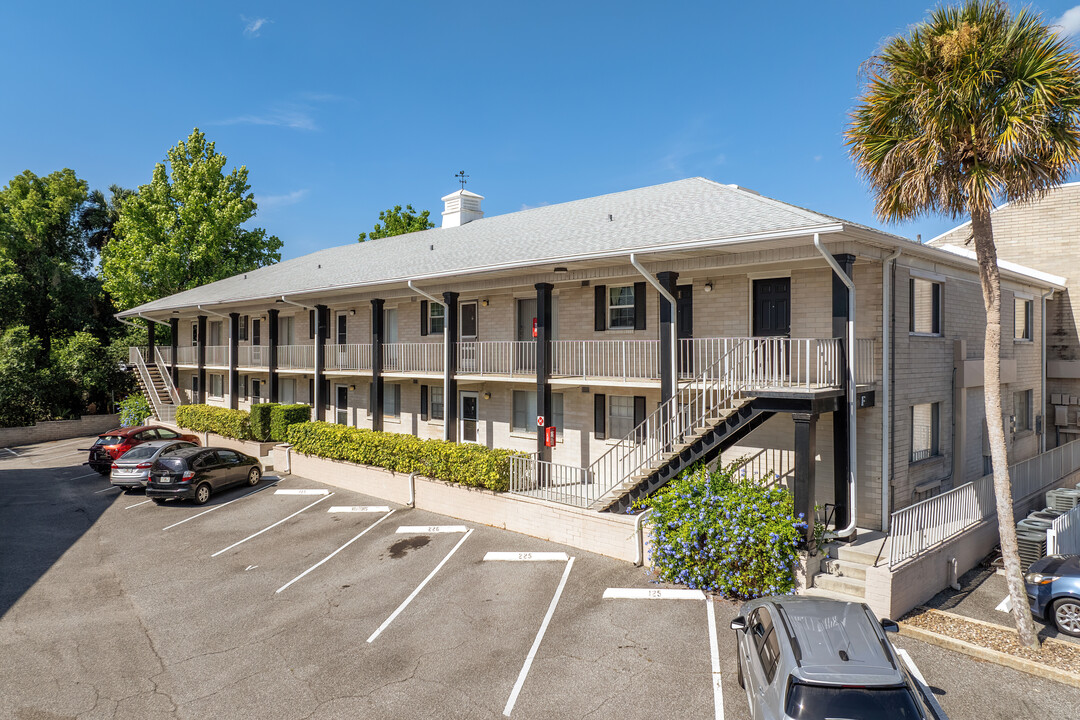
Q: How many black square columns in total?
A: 12